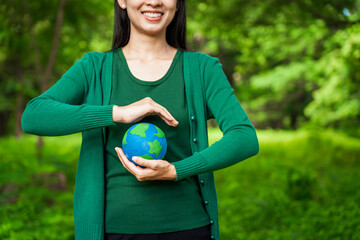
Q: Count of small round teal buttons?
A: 6